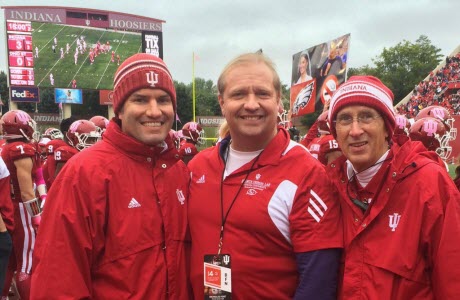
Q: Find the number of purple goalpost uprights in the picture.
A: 0